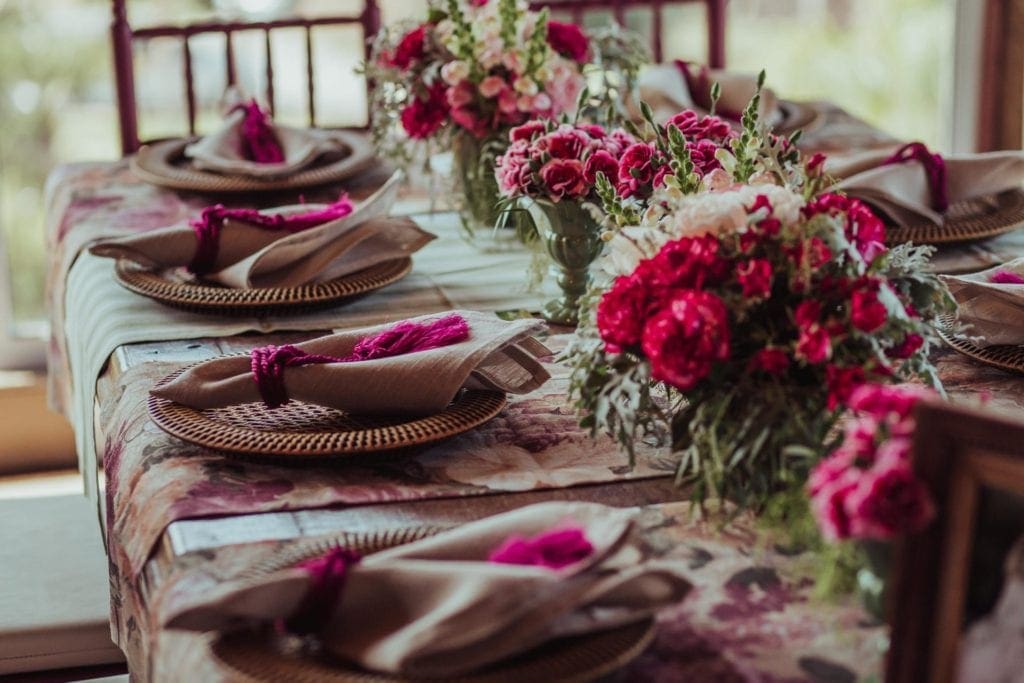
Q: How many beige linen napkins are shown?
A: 7